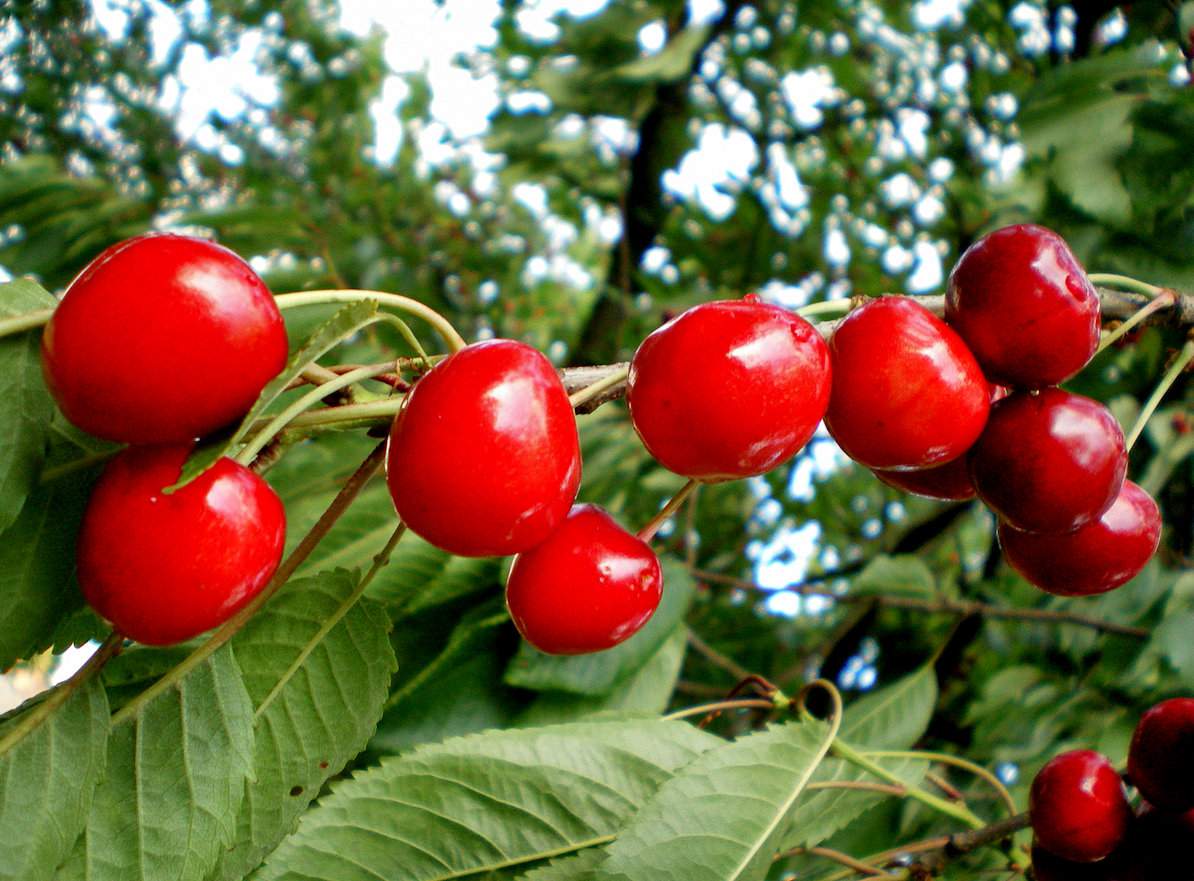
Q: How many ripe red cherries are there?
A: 12